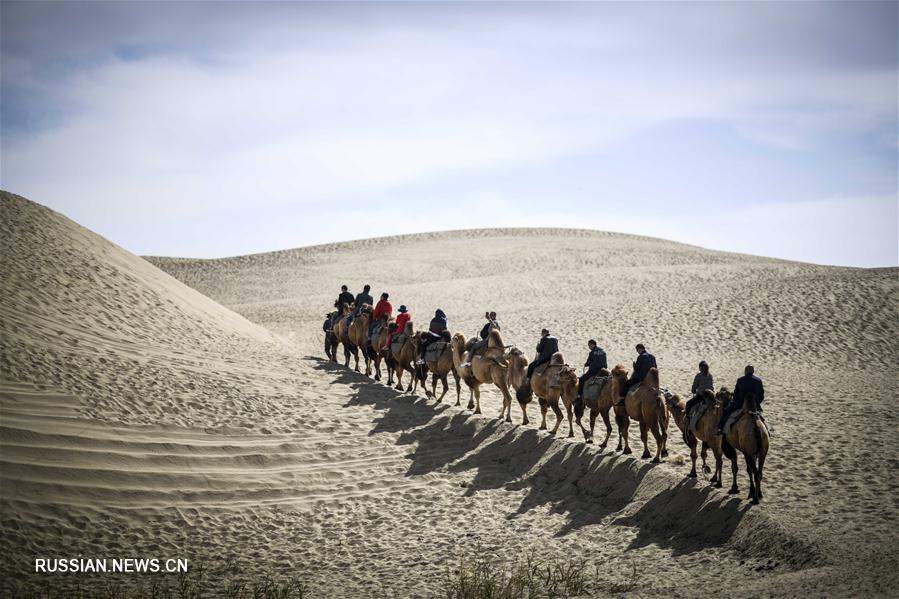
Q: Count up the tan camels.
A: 11